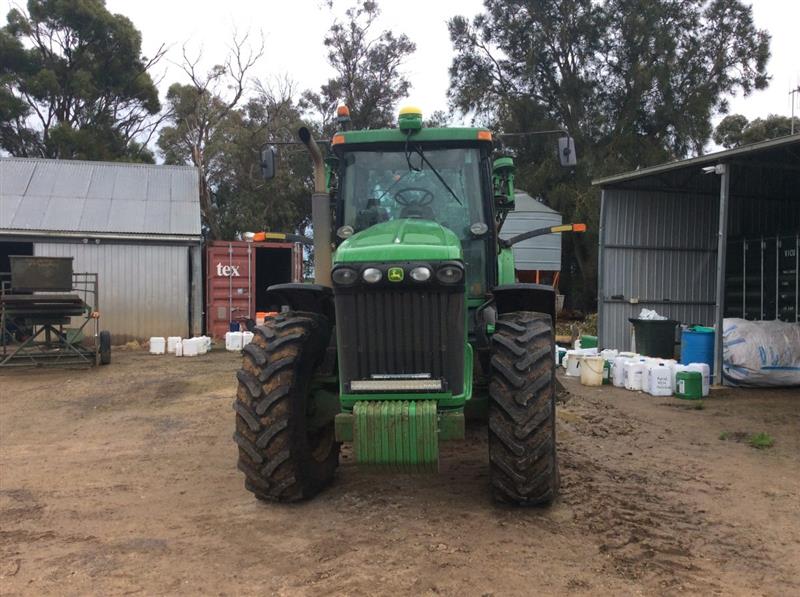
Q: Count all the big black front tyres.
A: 2